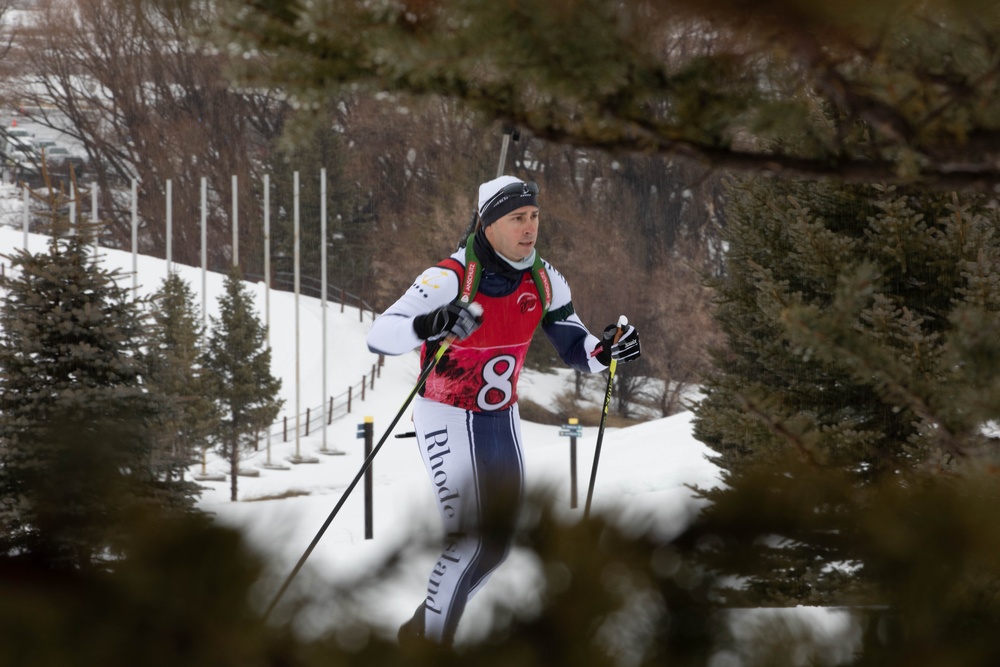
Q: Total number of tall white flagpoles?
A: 10